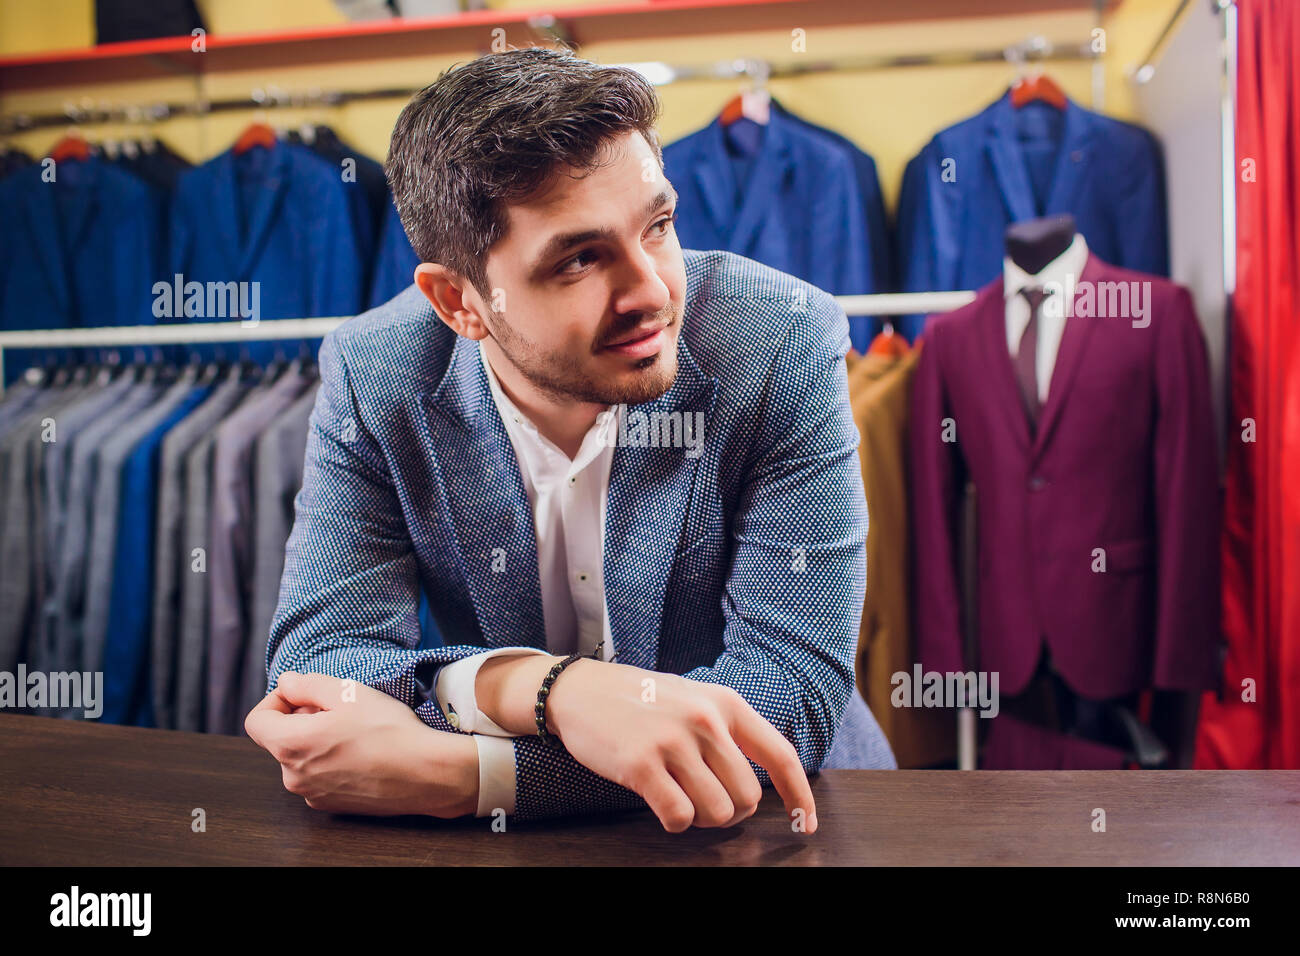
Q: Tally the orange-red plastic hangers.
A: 5